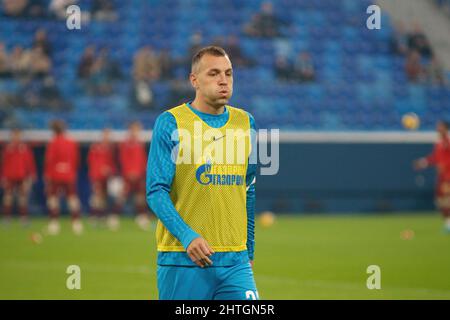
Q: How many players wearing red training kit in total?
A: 5